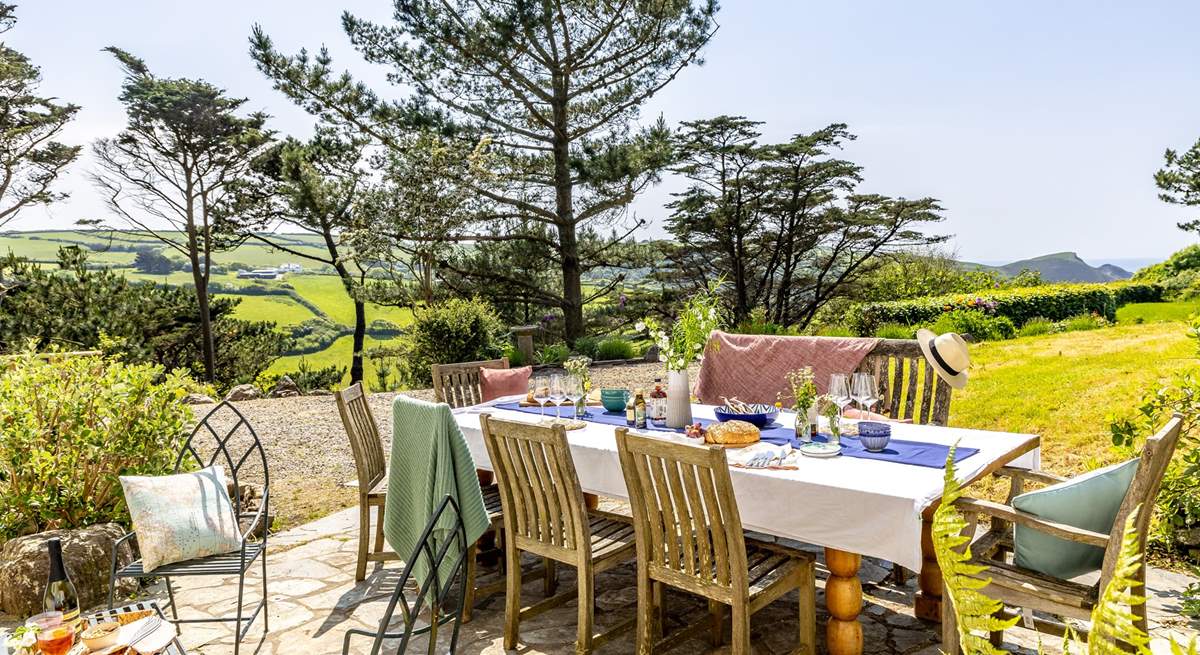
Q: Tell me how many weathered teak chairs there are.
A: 6